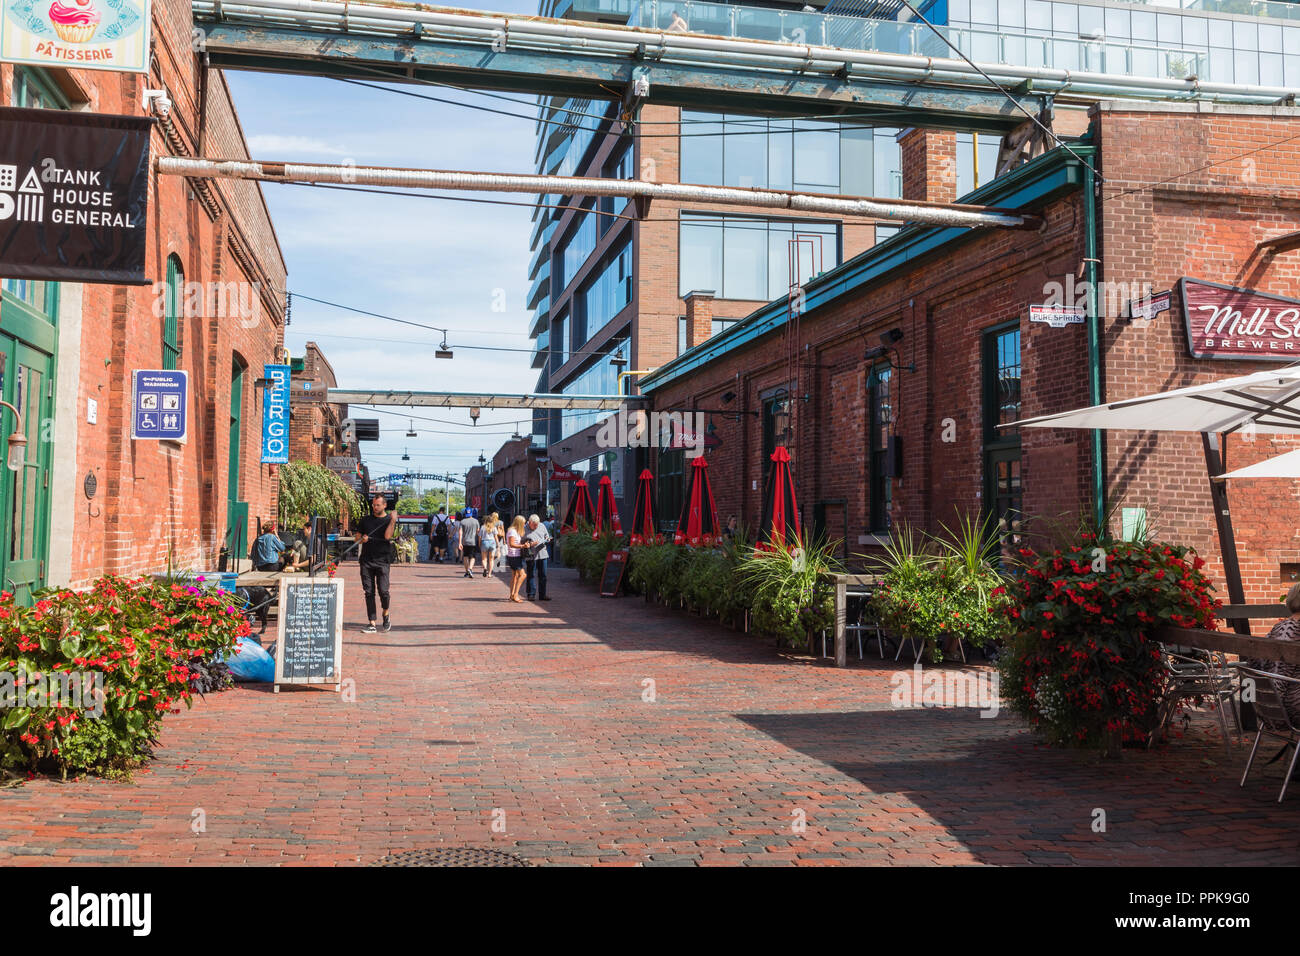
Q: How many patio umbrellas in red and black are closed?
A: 5